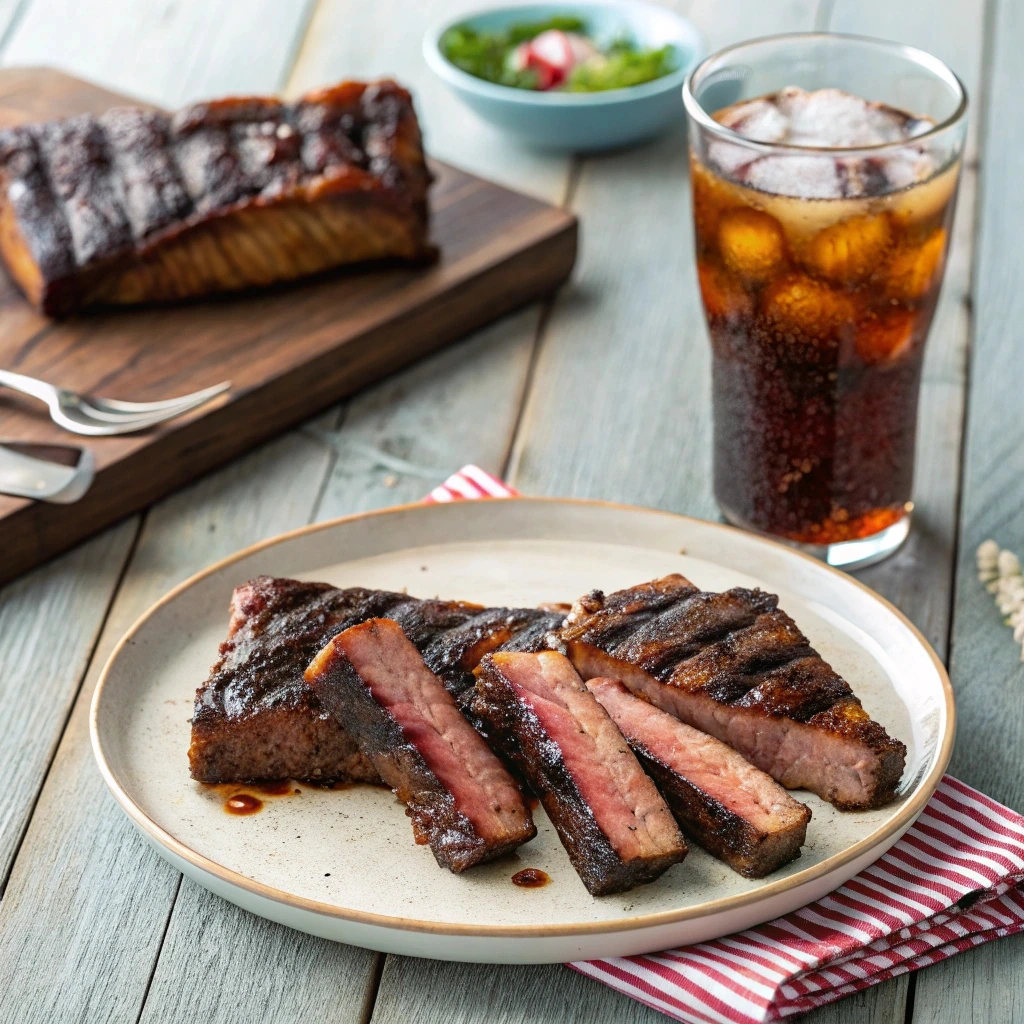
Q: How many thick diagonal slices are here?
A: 3